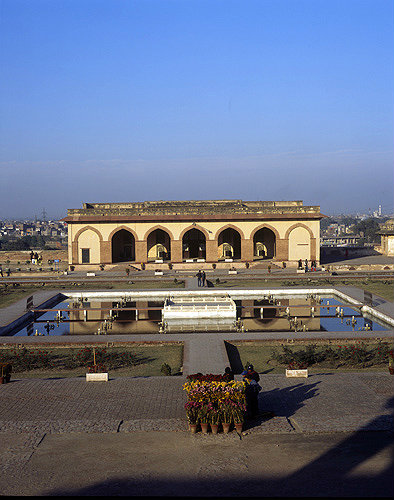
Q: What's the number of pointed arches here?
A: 7